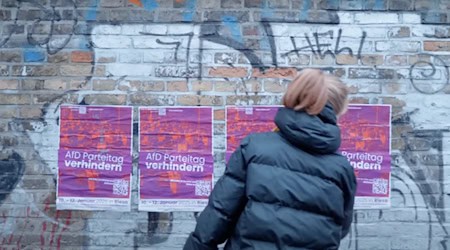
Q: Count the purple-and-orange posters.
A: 4